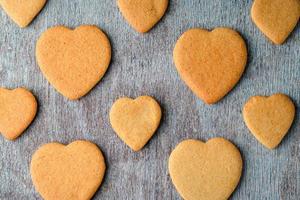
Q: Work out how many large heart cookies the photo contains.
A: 4